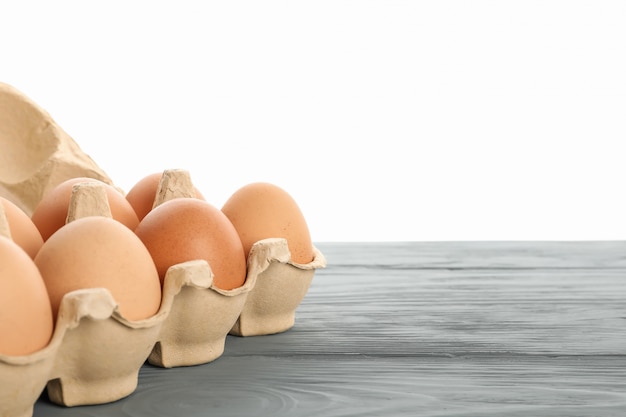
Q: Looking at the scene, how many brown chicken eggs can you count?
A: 7